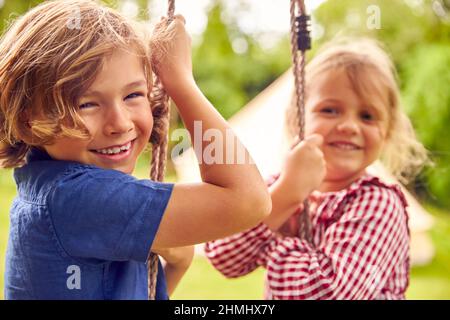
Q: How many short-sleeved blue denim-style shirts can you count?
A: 1